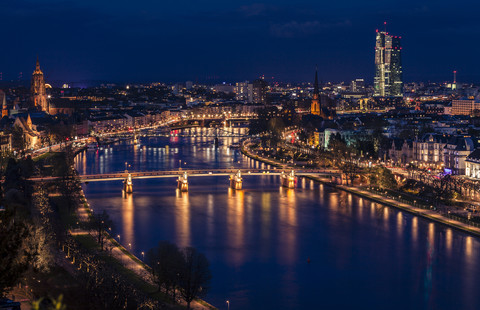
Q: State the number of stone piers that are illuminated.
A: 4